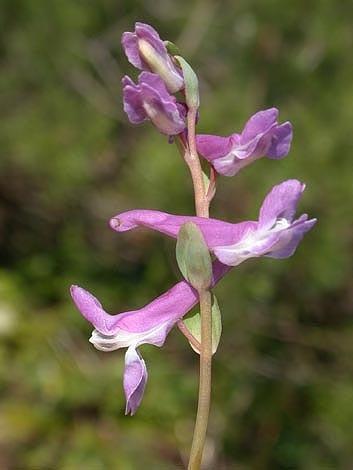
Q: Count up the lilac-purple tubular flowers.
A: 5